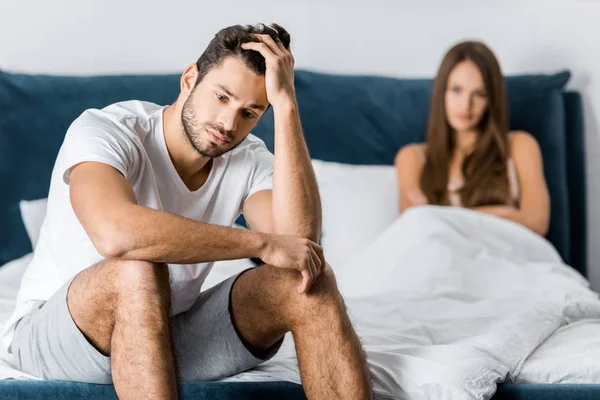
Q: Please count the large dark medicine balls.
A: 0